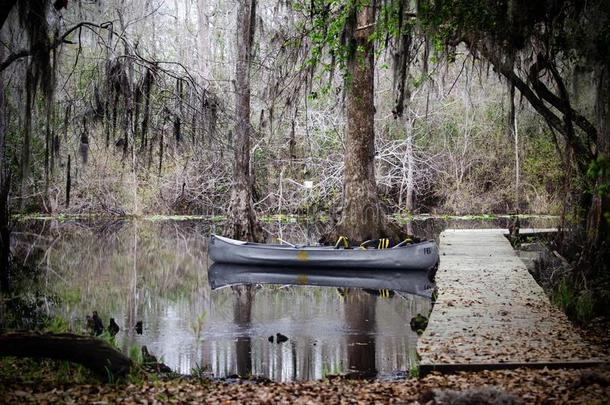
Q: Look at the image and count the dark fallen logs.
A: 1